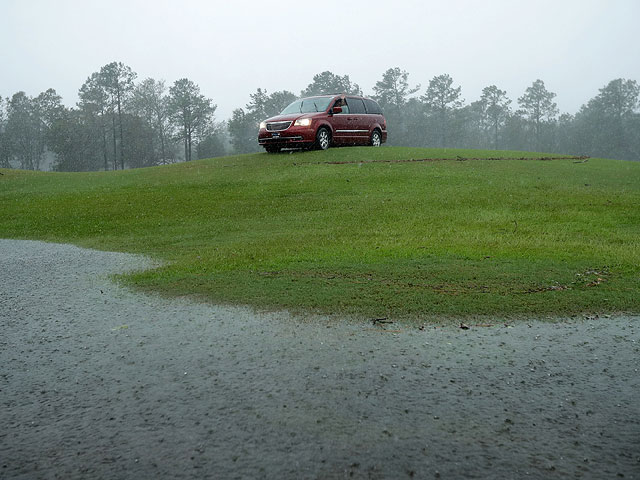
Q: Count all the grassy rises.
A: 1